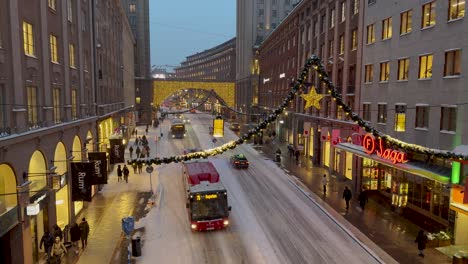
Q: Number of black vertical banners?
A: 3